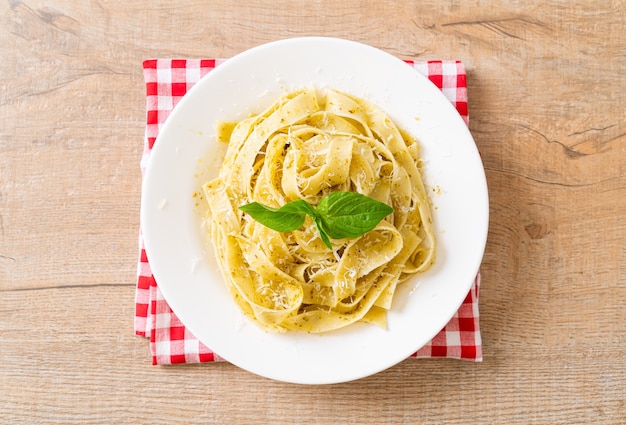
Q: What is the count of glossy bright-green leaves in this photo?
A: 3